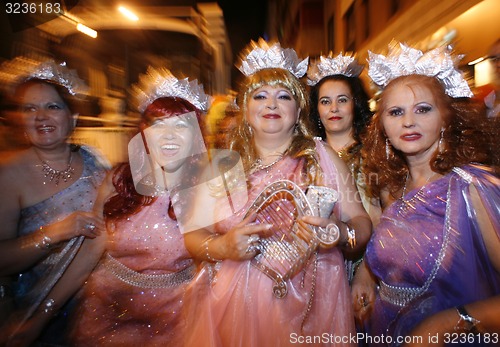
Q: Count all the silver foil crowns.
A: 5